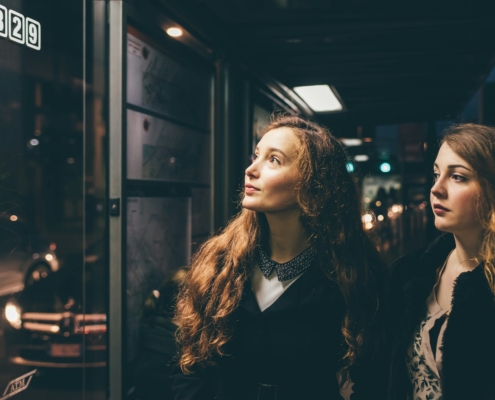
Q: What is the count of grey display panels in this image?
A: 3